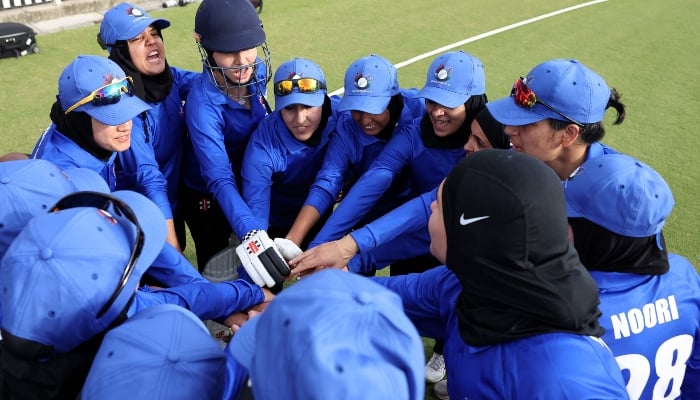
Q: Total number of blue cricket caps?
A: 11